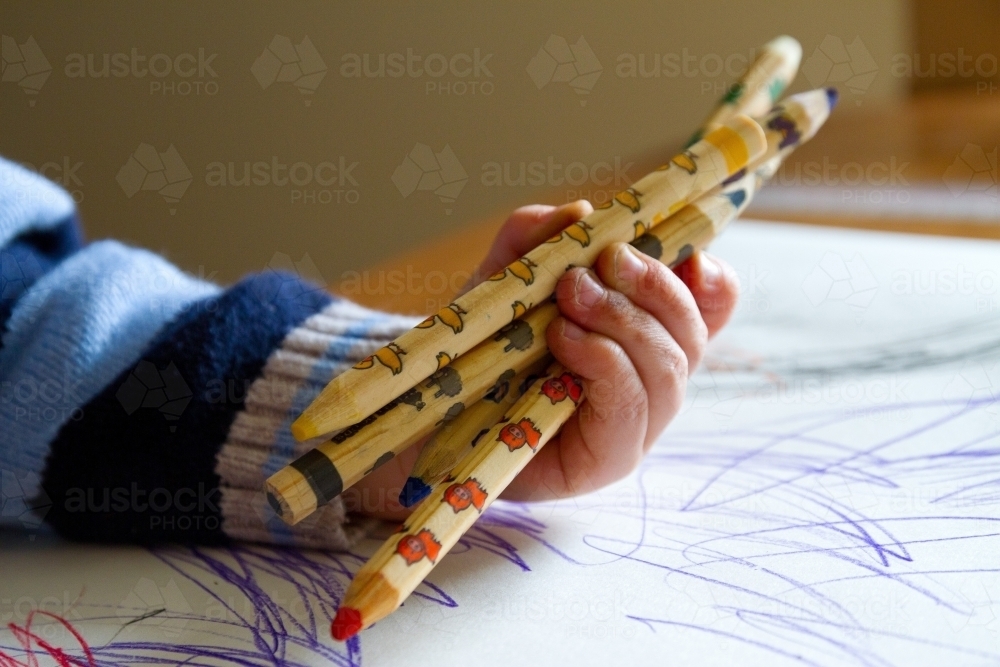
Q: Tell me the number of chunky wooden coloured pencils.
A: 6